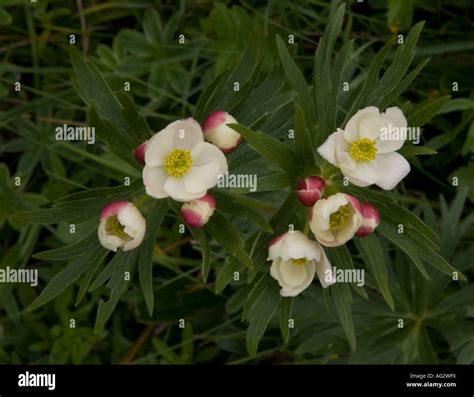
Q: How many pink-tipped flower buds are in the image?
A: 5